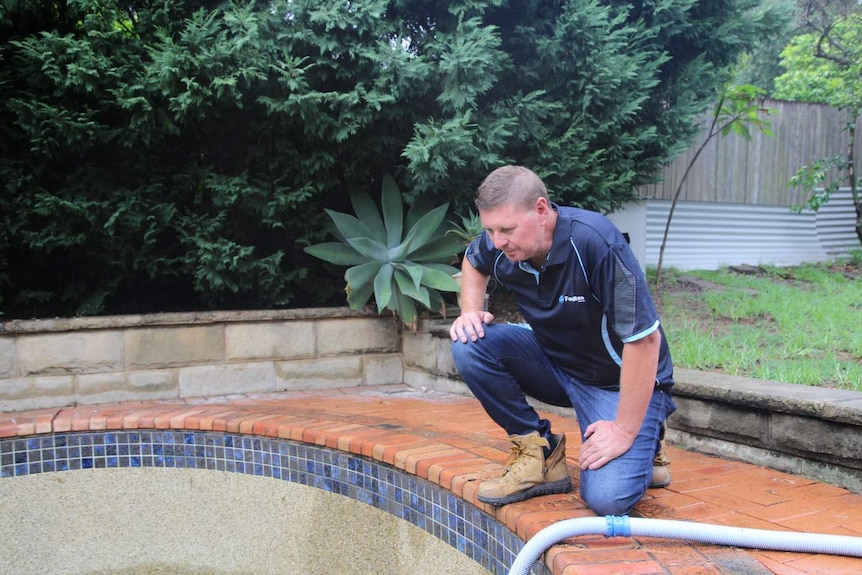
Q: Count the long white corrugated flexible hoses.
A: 1